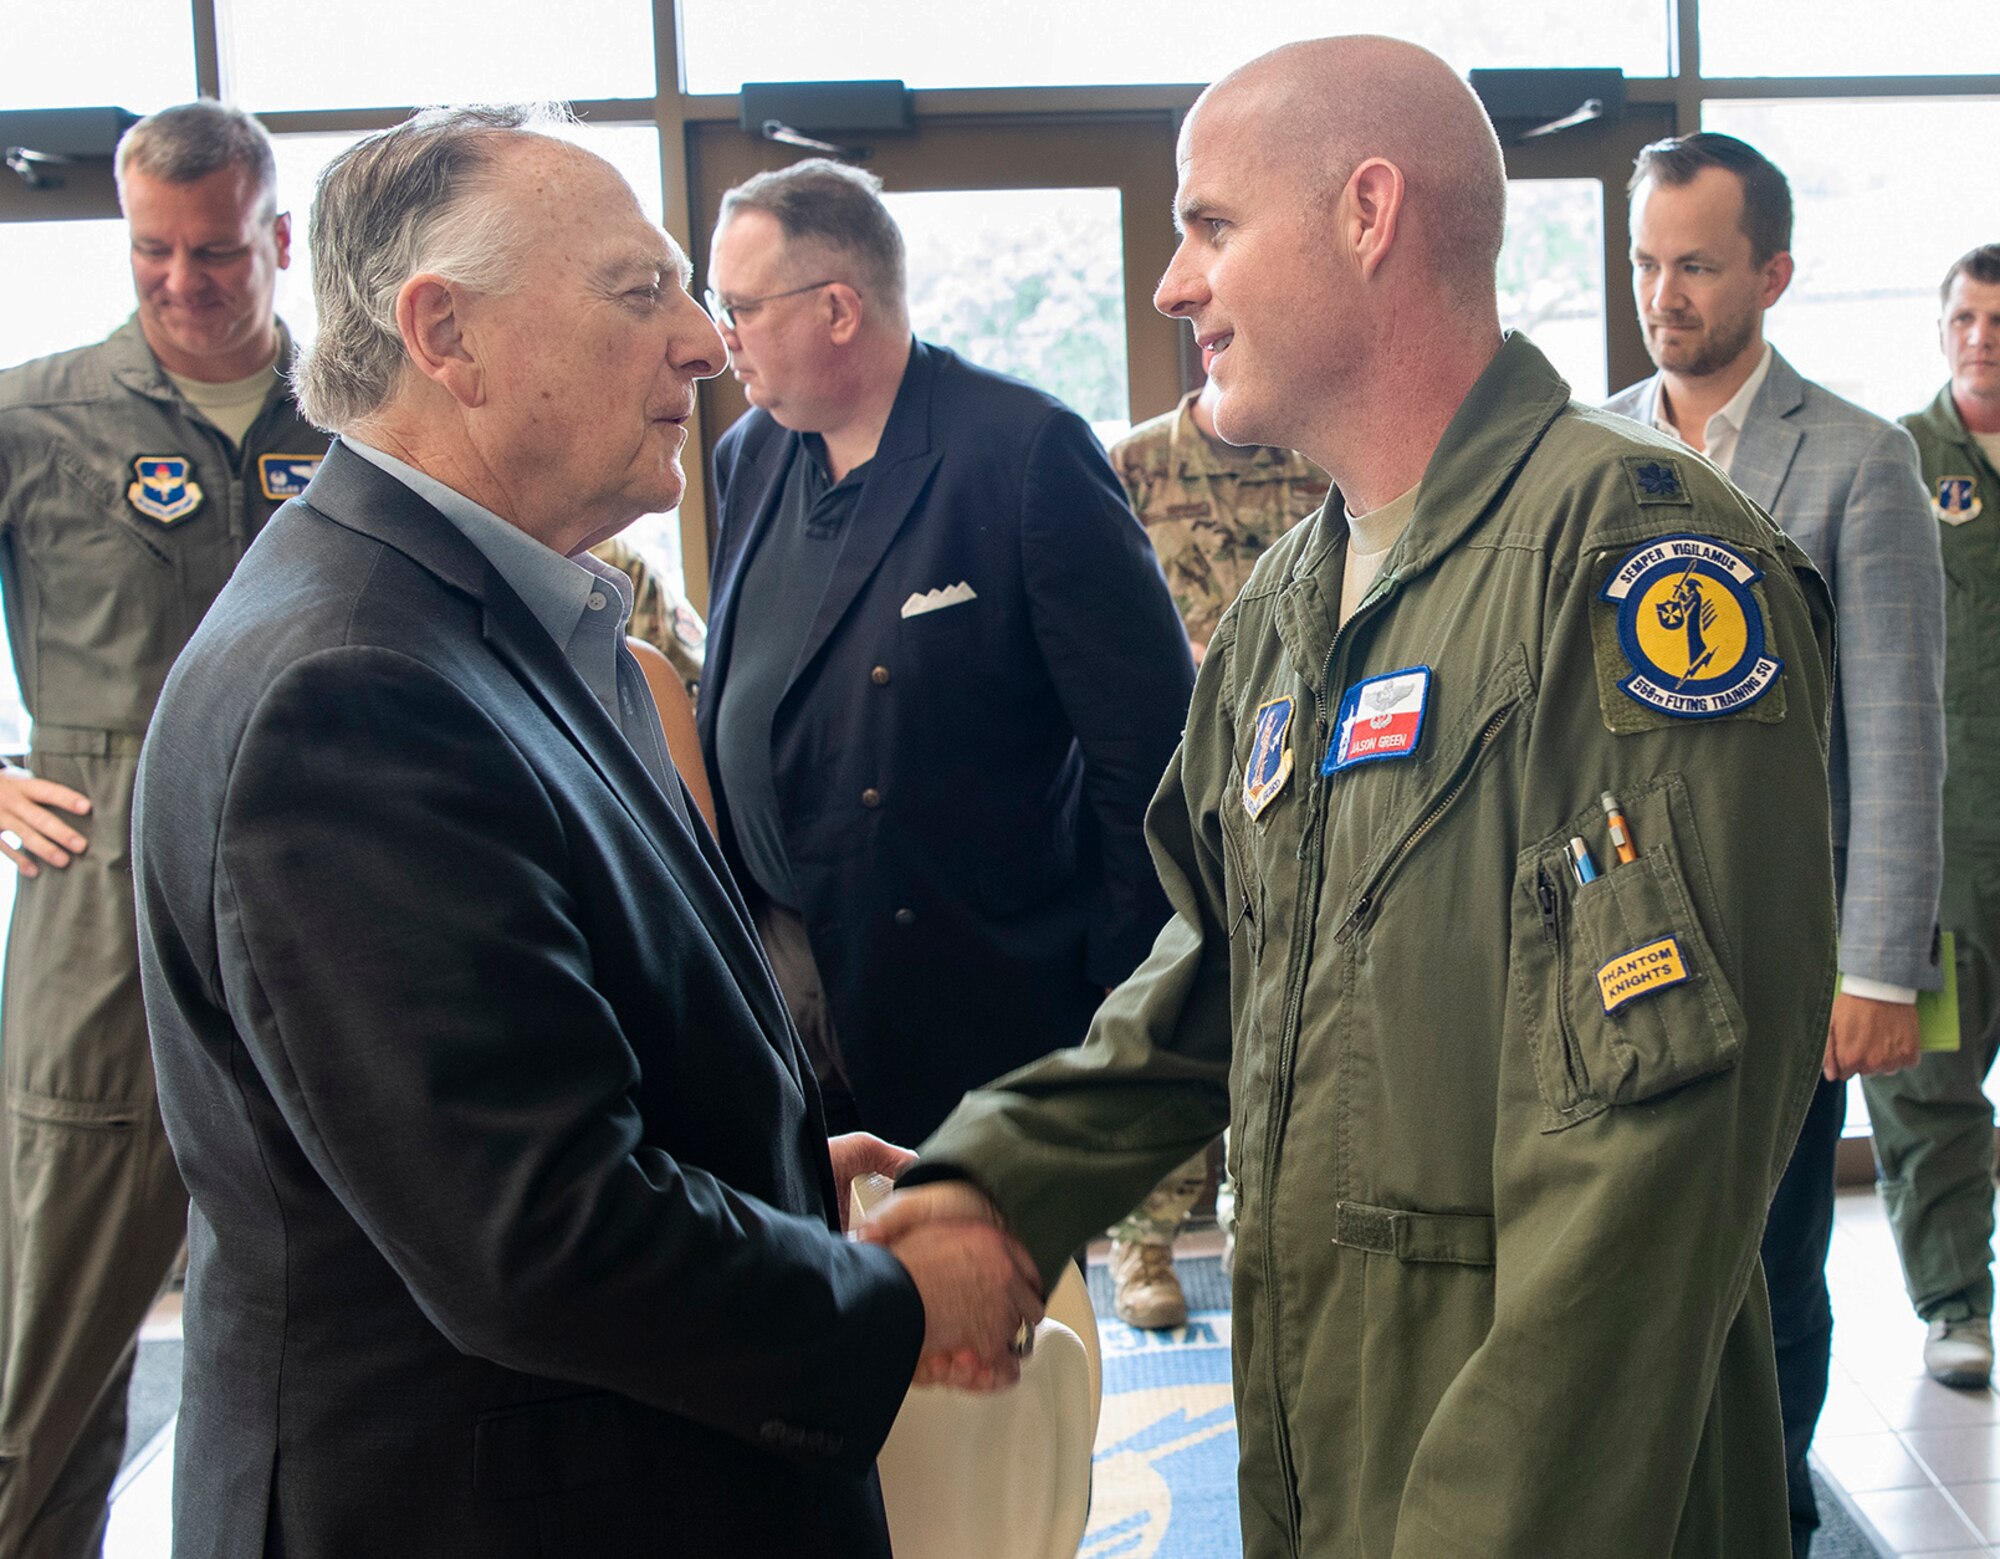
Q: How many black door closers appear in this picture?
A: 3